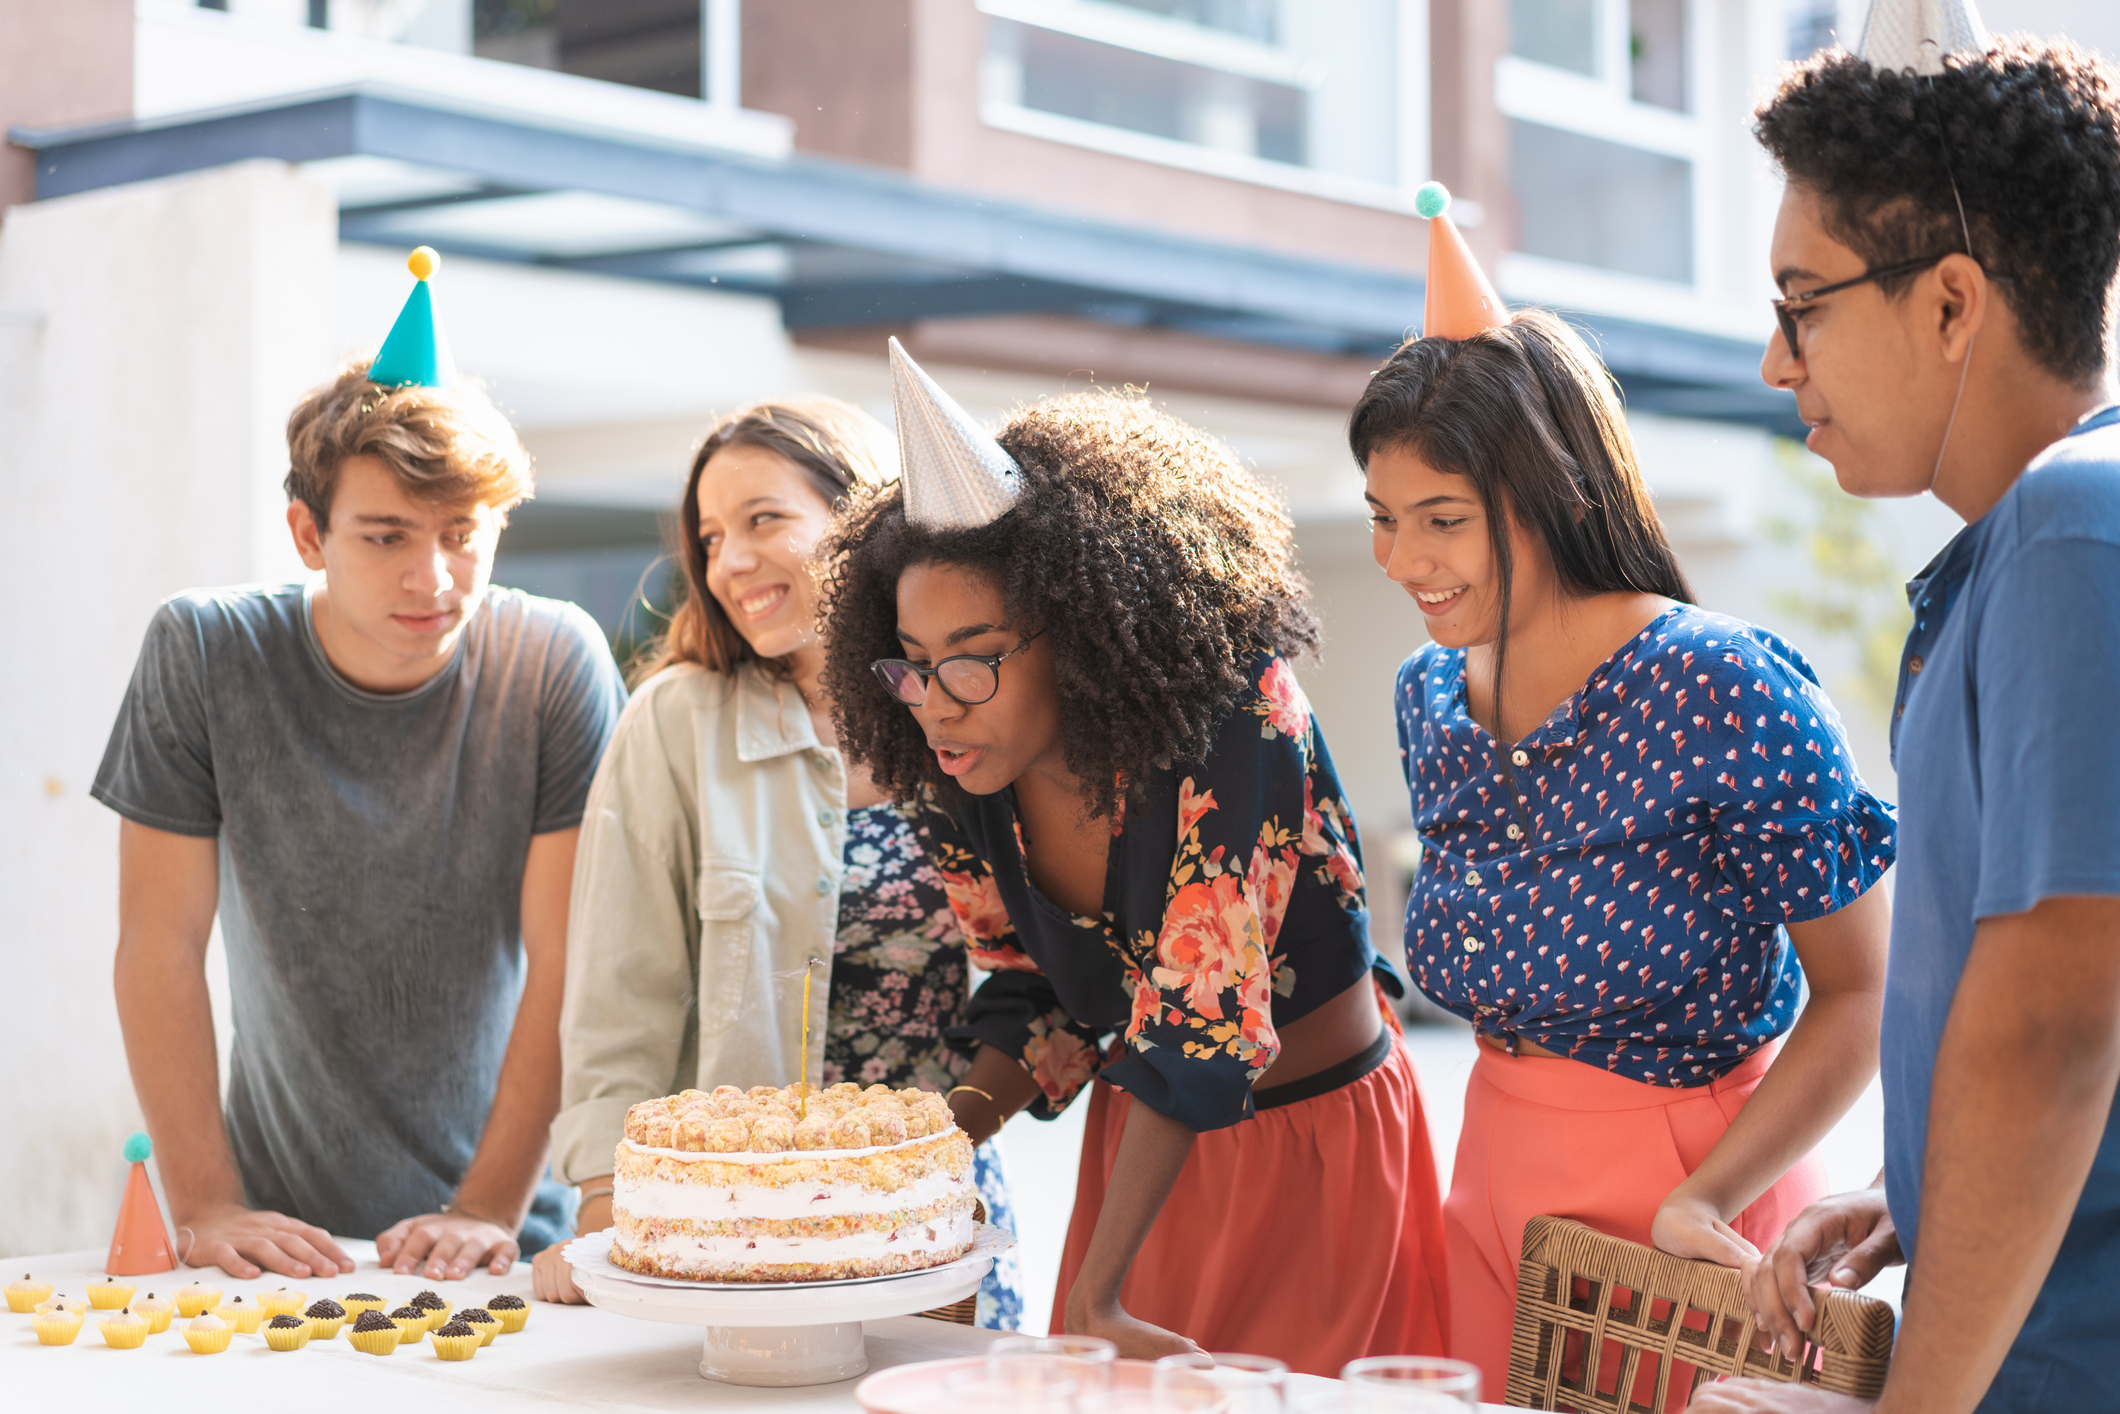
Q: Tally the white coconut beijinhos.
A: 10